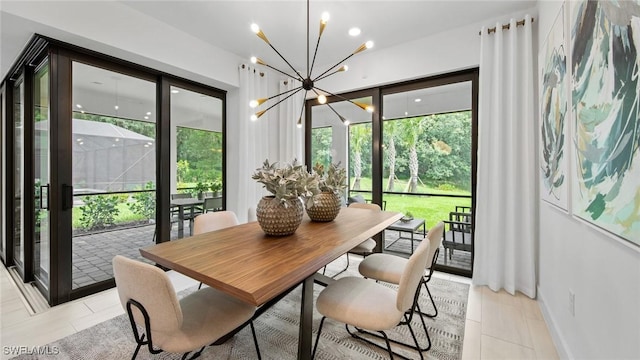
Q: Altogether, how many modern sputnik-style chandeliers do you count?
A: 1